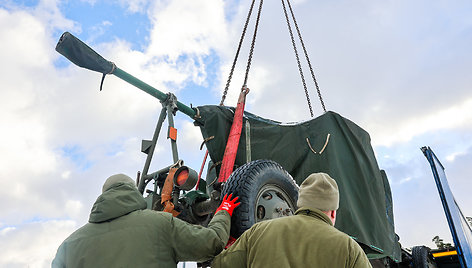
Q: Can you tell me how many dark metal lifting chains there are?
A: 4